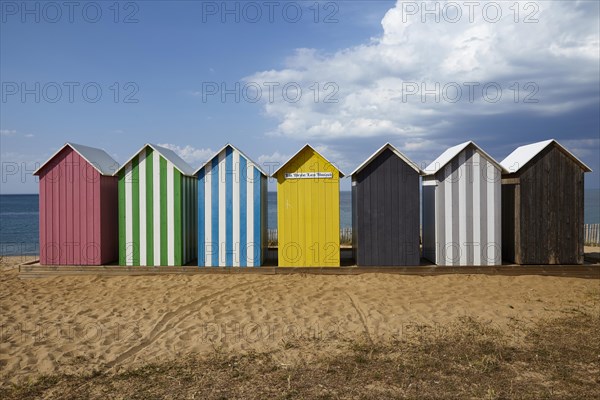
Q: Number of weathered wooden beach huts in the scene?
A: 1